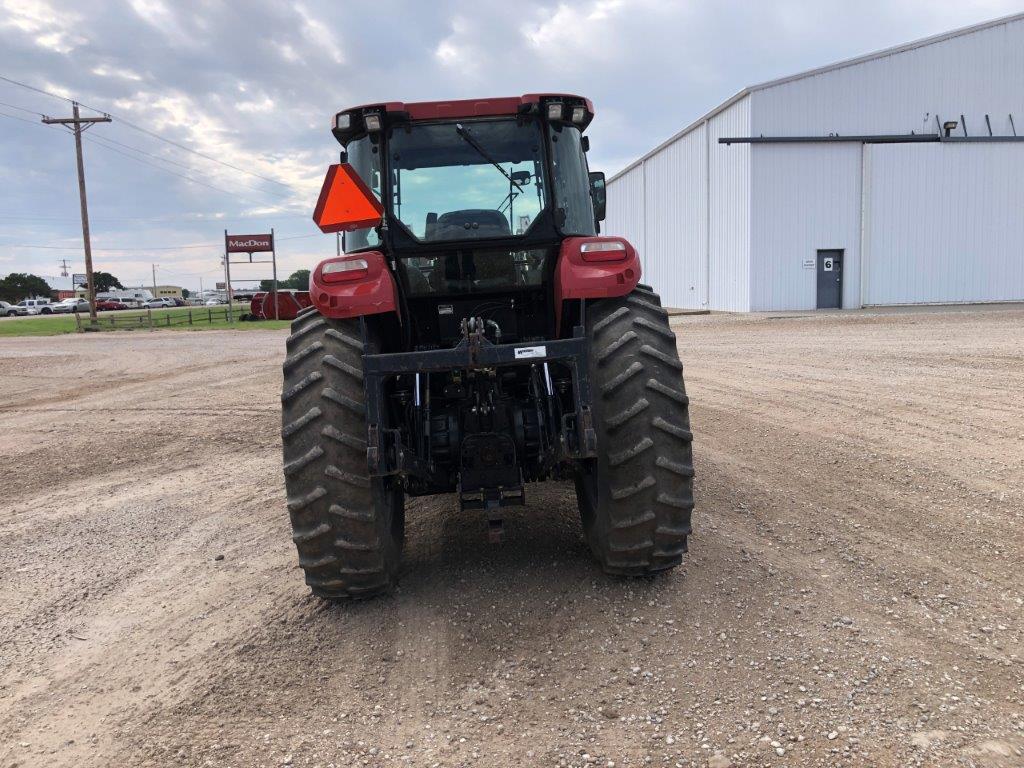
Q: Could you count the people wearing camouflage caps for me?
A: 0